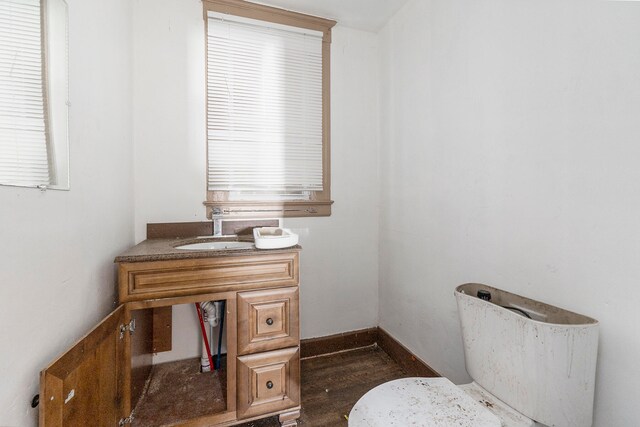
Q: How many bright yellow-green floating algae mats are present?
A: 0